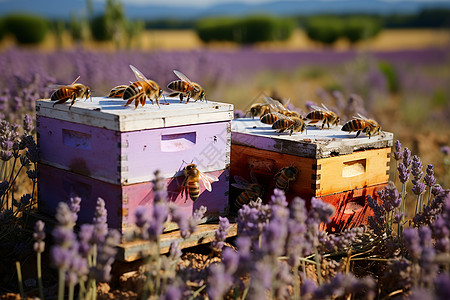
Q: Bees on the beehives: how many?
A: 12